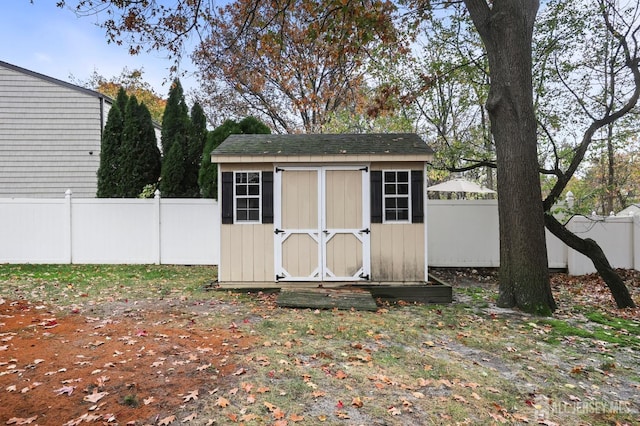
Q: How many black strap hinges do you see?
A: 6